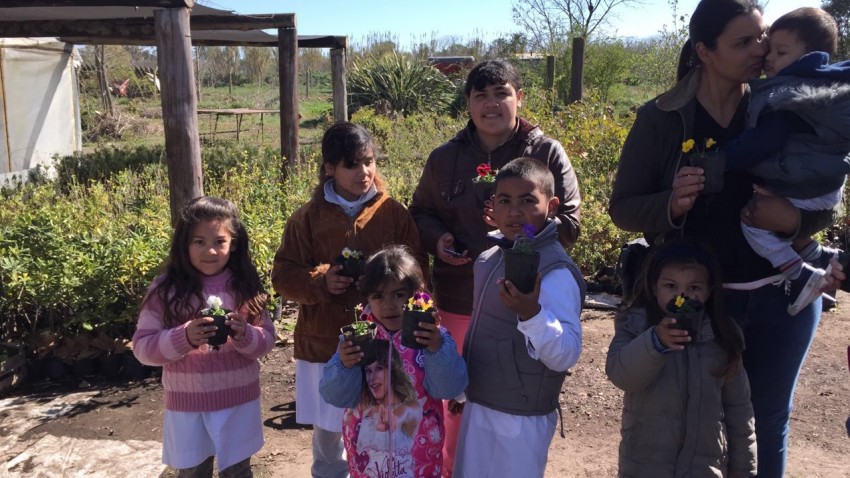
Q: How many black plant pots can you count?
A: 8